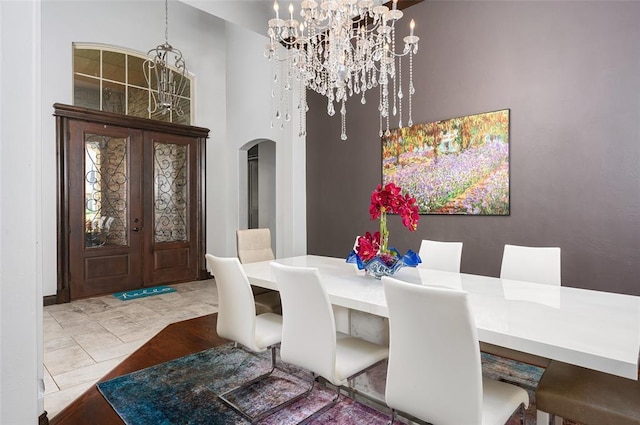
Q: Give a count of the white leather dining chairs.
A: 5